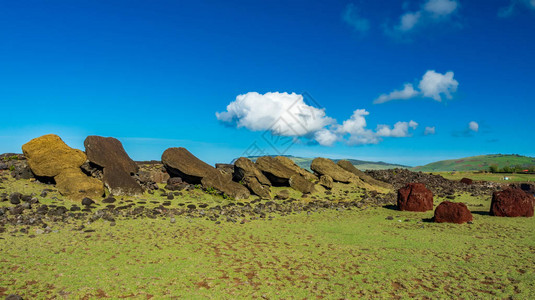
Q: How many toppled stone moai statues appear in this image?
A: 8